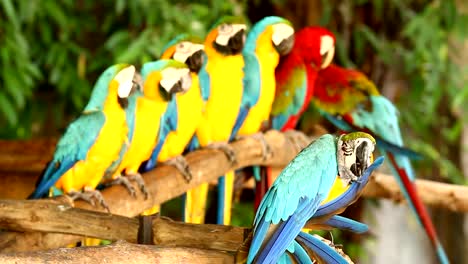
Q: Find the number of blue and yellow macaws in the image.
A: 6